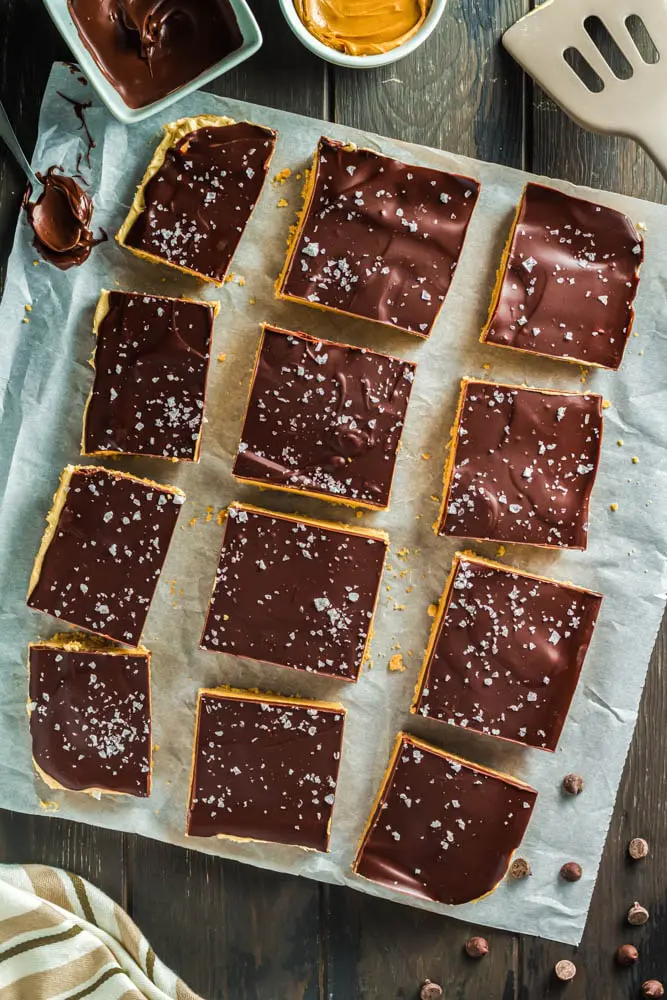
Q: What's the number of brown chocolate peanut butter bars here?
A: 12